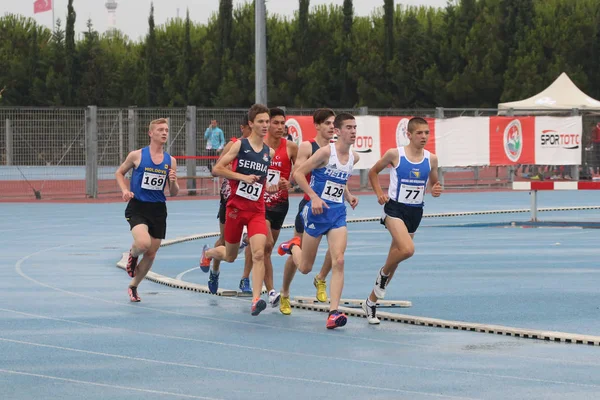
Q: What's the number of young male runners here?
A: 7